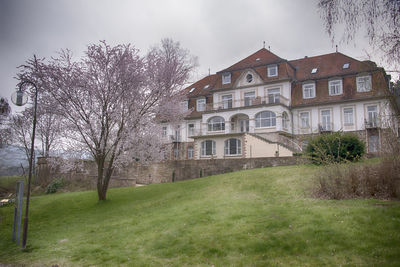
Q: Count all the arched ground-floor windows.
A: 2